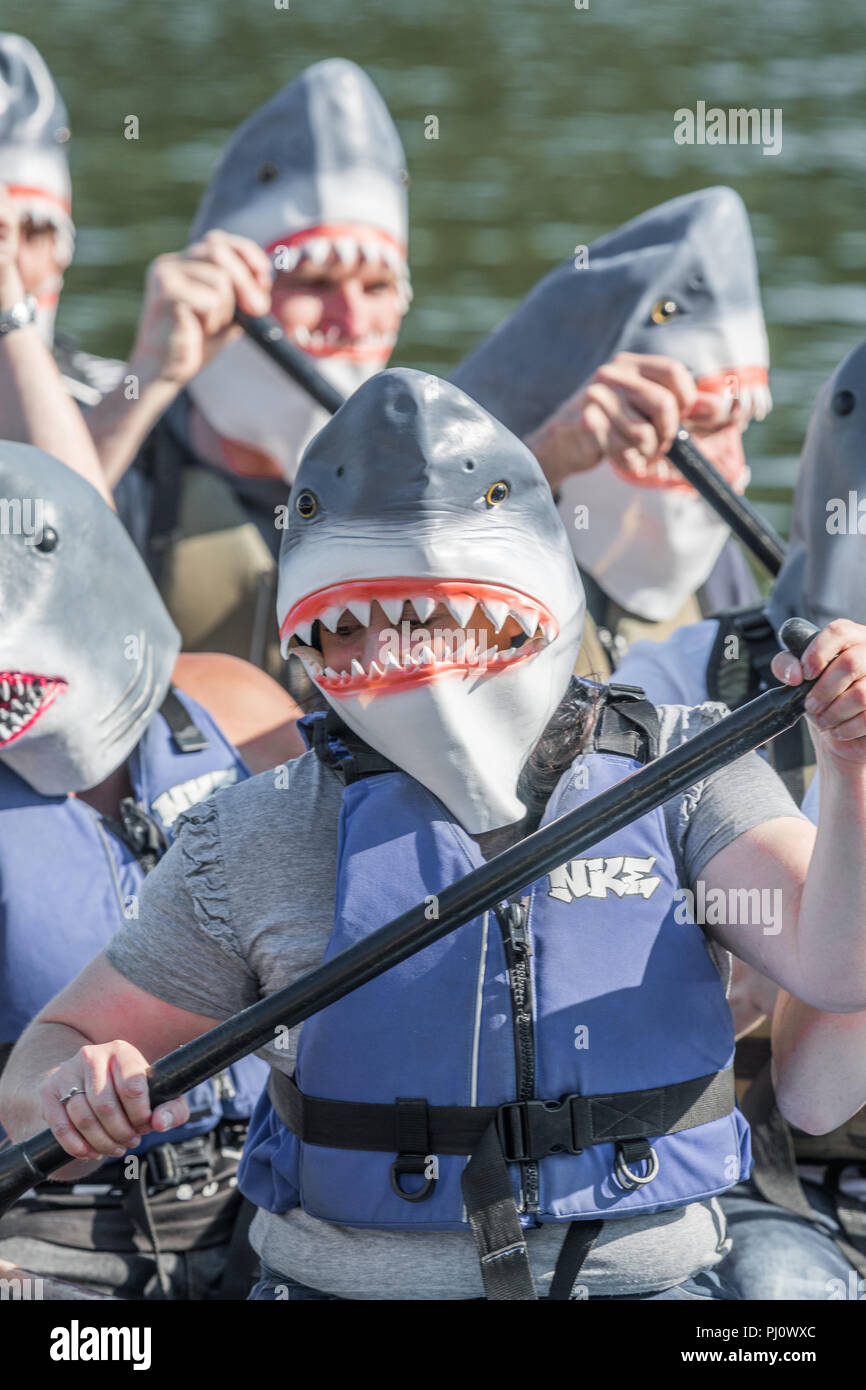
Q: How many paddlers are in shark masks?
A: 6